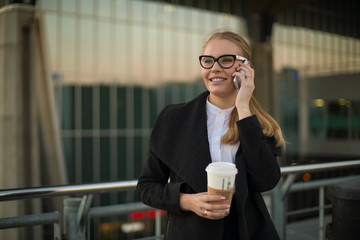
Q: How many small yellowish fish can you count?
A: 0